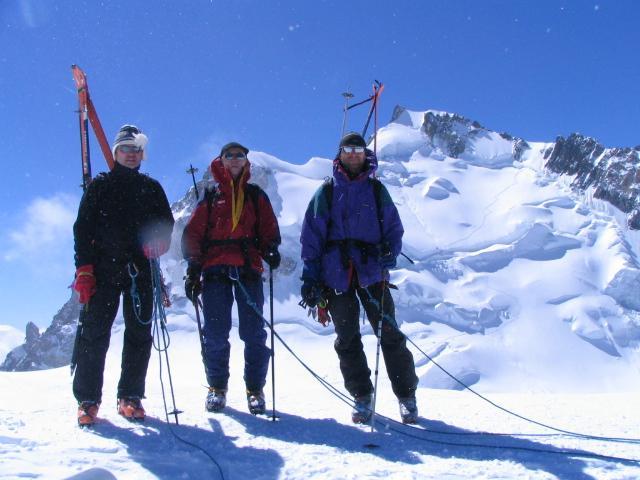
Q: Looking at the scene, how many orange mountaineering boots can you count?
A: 2